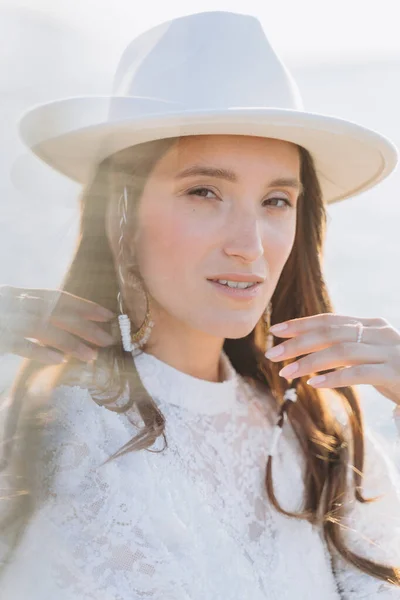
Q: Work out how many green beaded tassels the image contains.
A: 0